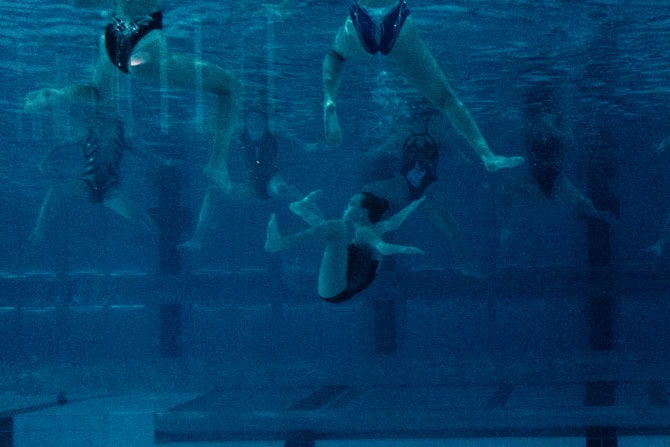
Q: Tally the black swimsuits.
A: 6